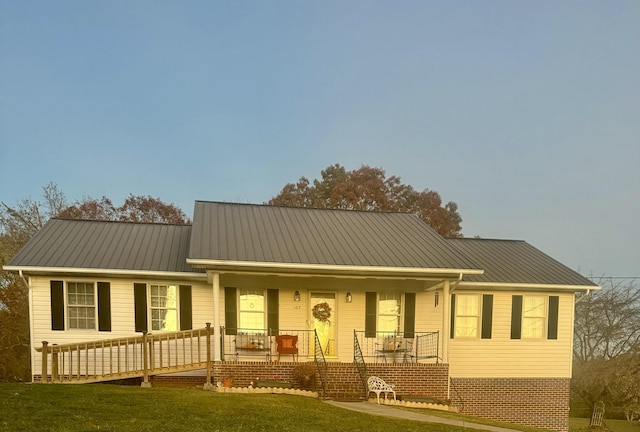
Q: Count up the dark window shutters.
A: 12